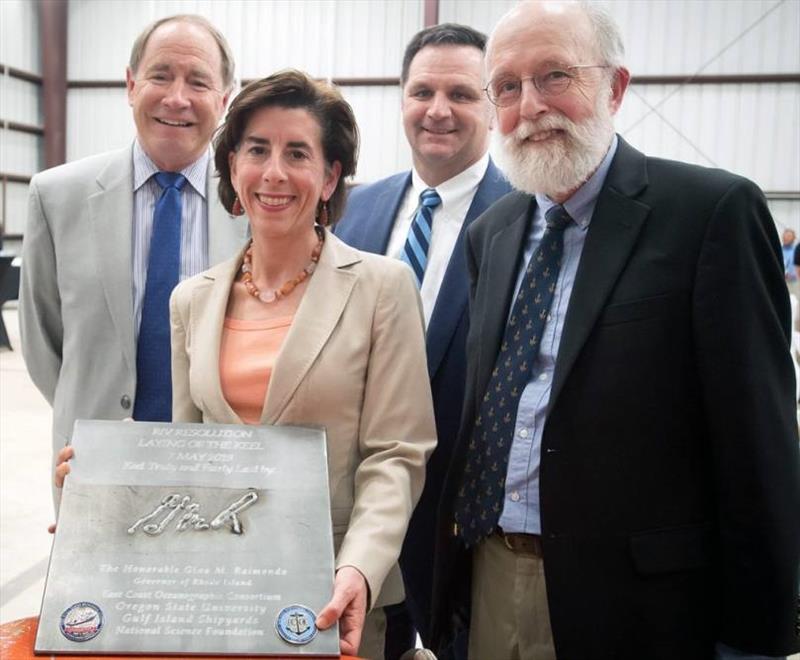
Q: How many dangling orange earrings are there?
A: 2